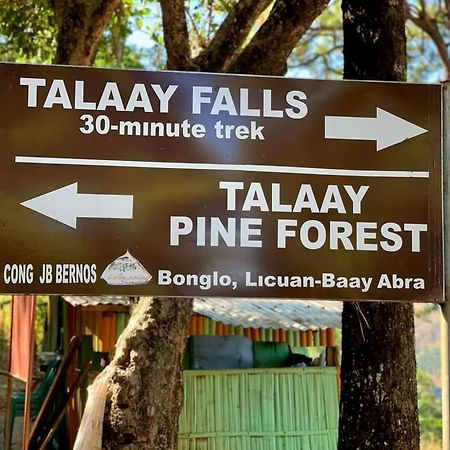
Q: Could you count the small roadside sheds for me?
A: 1